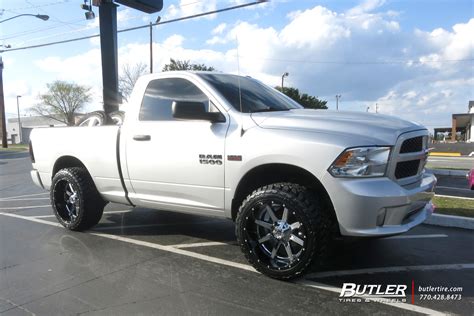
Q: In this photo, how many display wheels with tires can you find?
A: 2